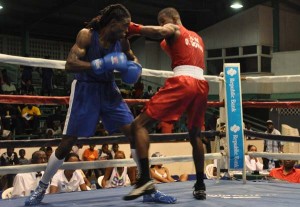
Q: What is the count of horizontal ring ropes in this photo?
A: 4